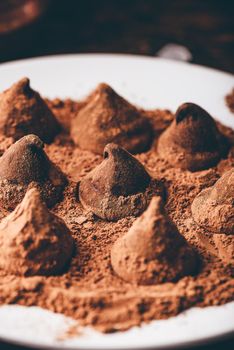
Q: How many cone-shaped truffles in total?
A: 8